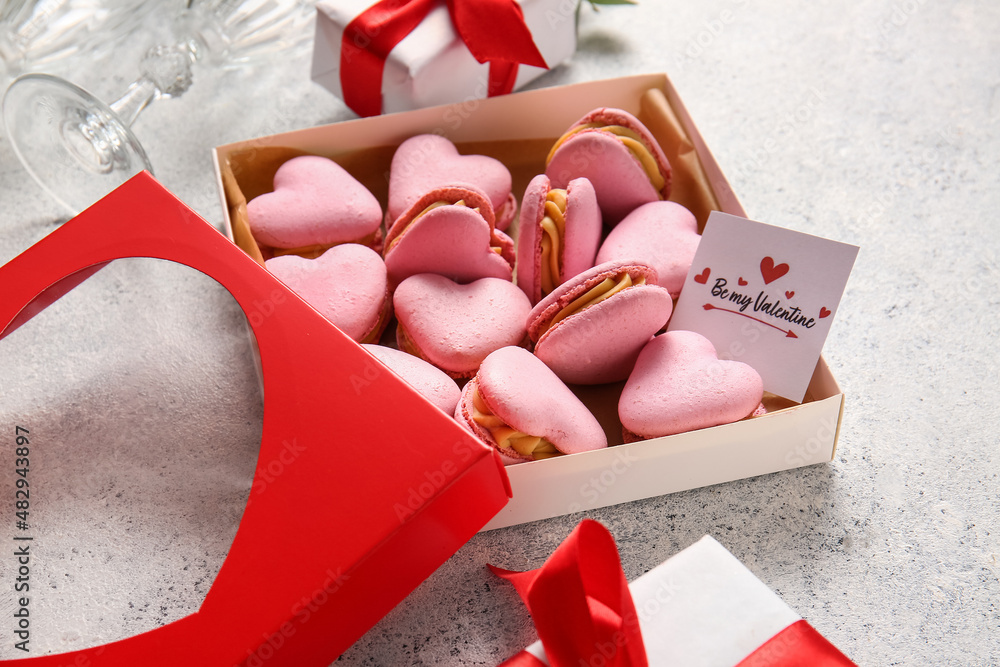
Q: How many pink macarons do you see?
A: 12